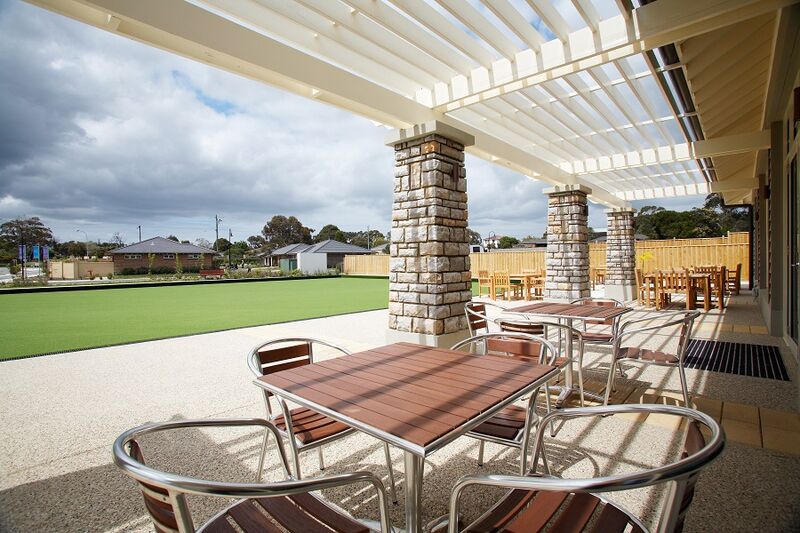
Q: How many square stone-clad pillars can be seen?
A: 3